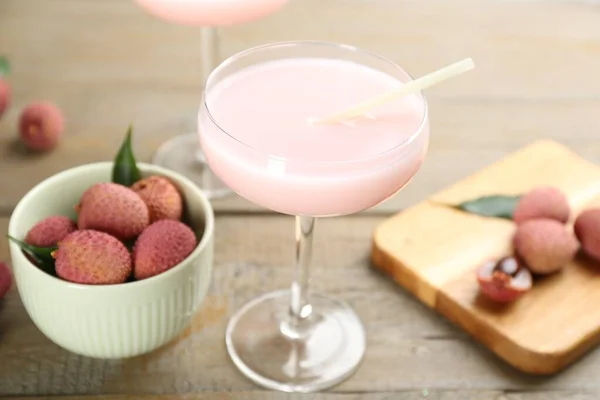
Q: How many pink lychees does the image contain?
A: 12